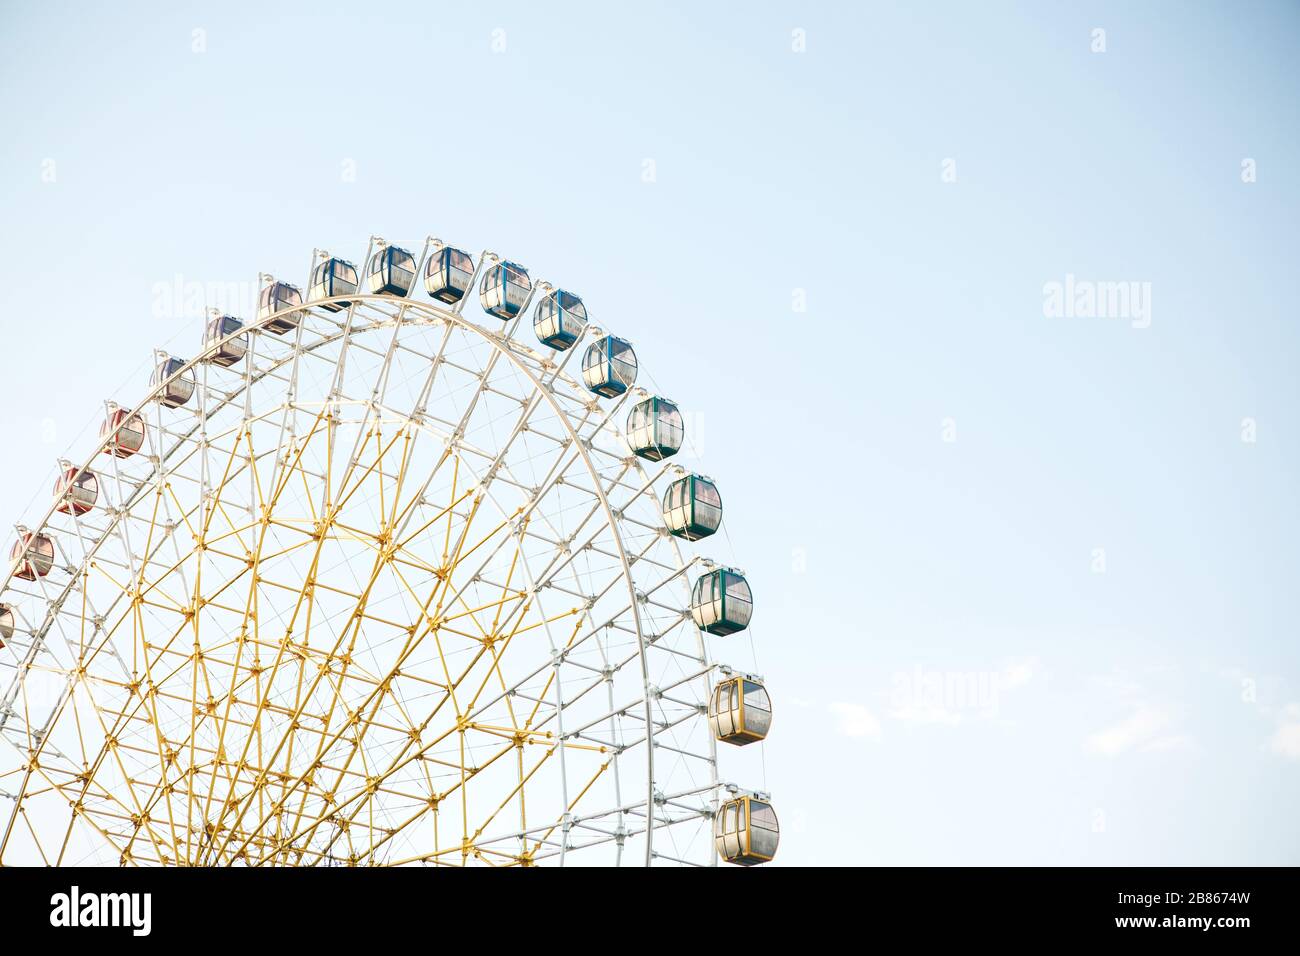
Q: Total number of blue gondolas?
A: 6